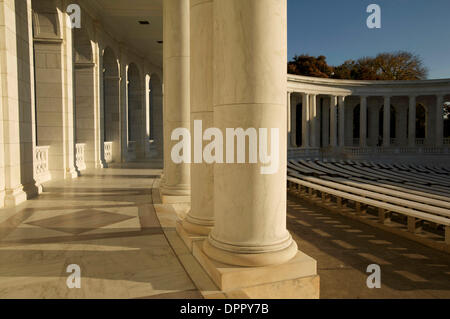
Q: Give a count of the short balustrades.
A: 3